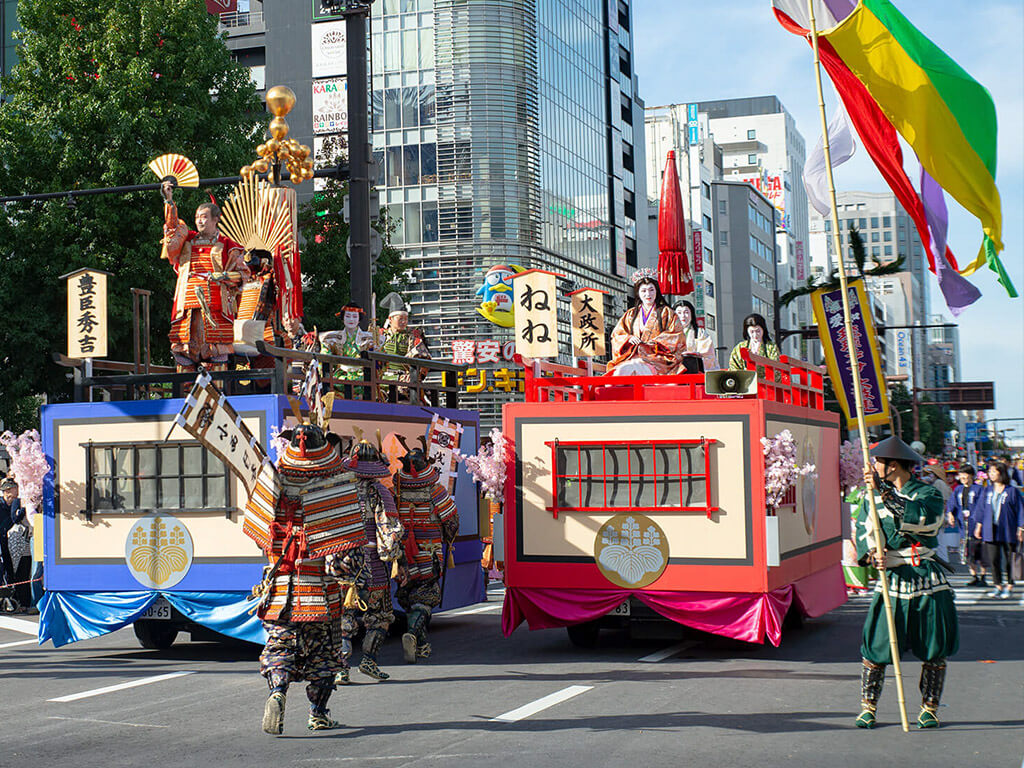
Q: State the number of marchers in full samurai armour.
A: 3